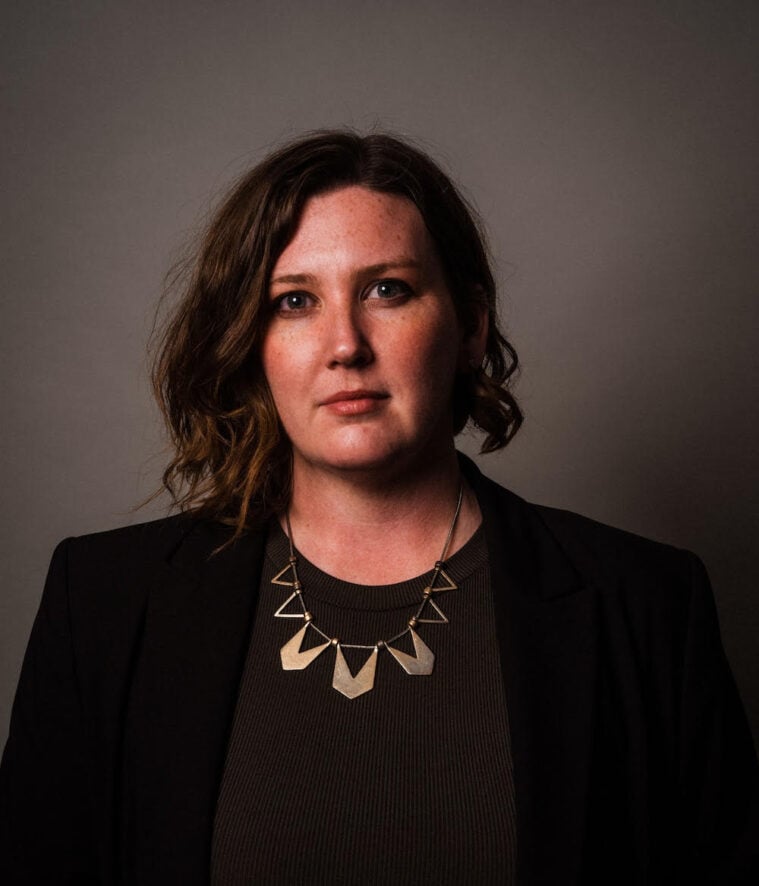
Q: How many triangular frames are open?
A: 4